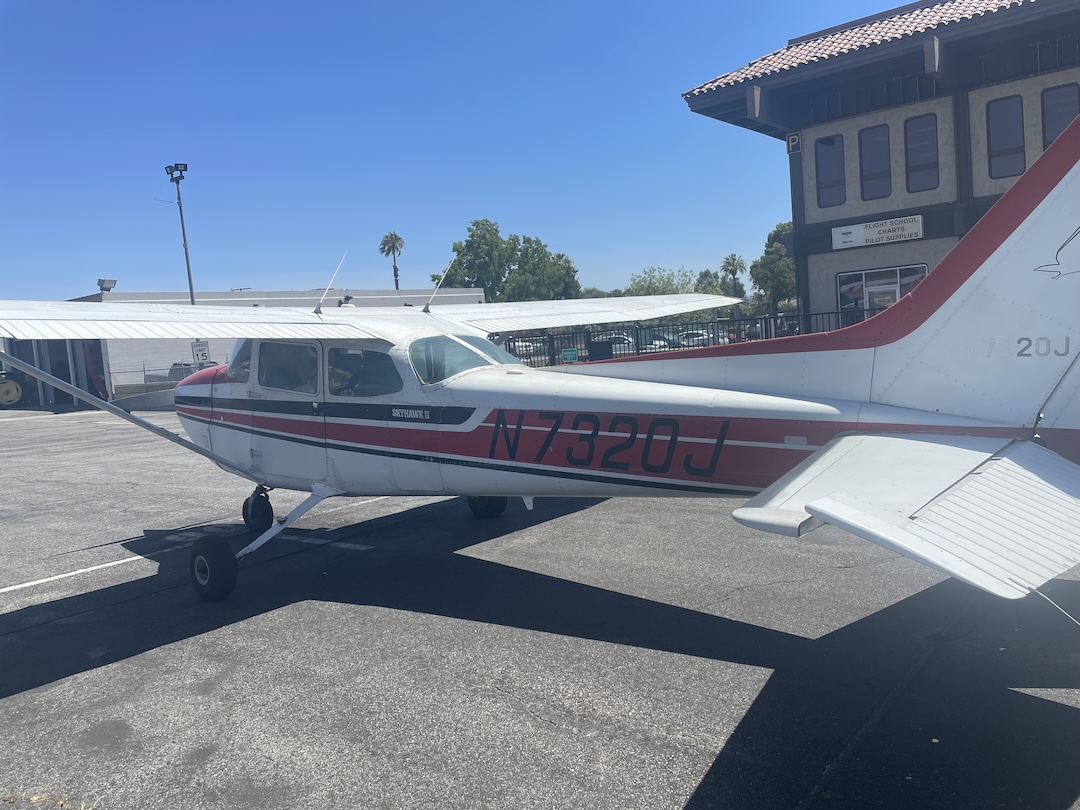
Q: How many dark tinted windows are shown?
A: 5